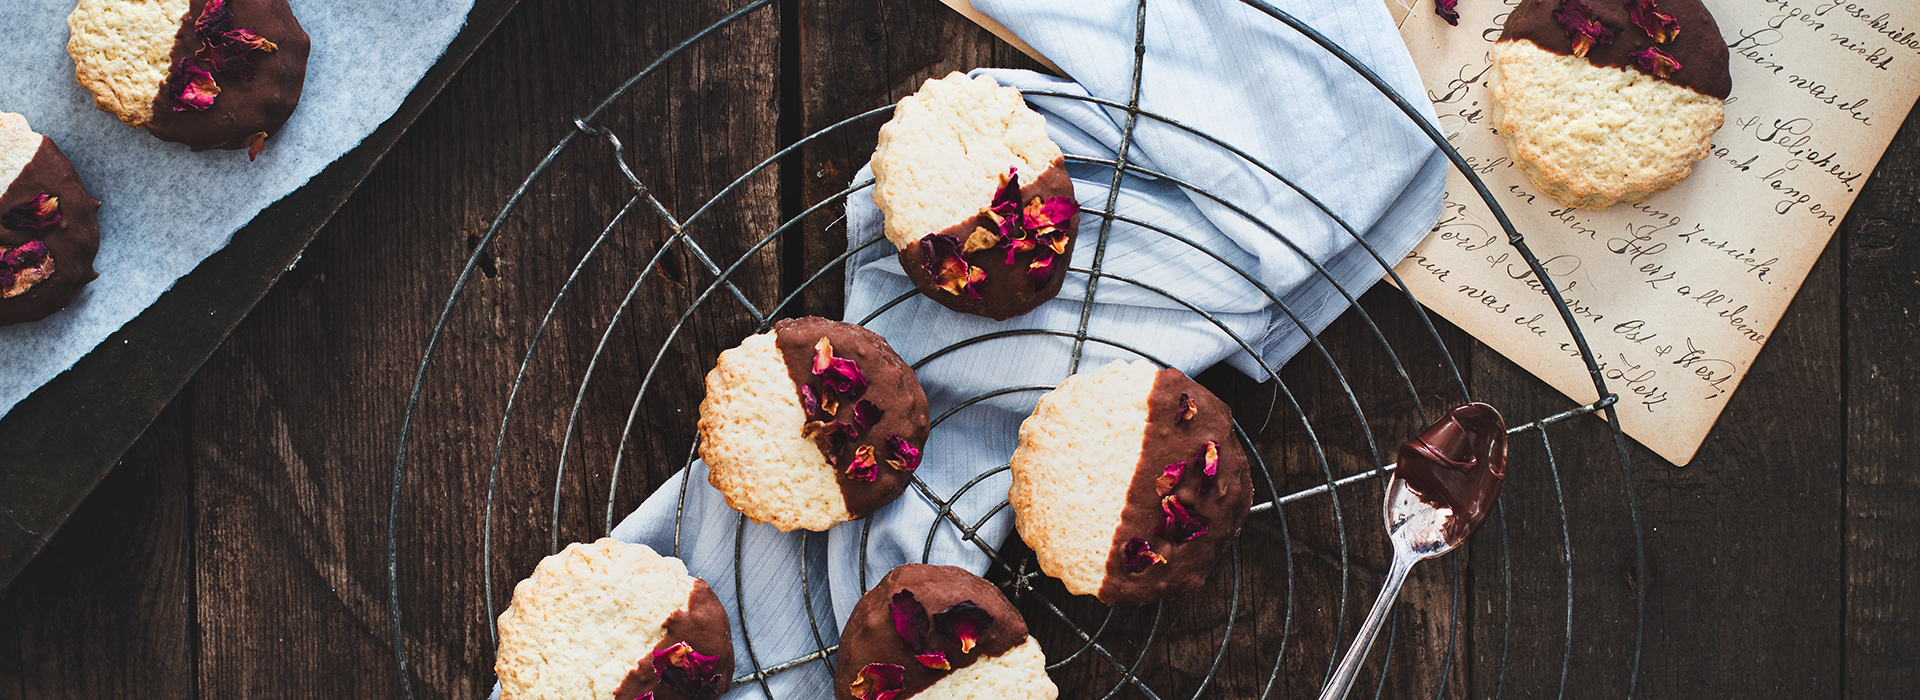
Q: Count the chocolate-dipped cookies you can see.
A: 8